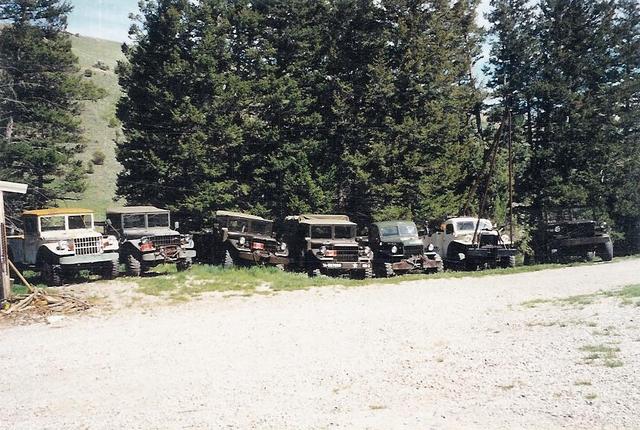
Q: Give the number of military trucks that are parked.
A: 7